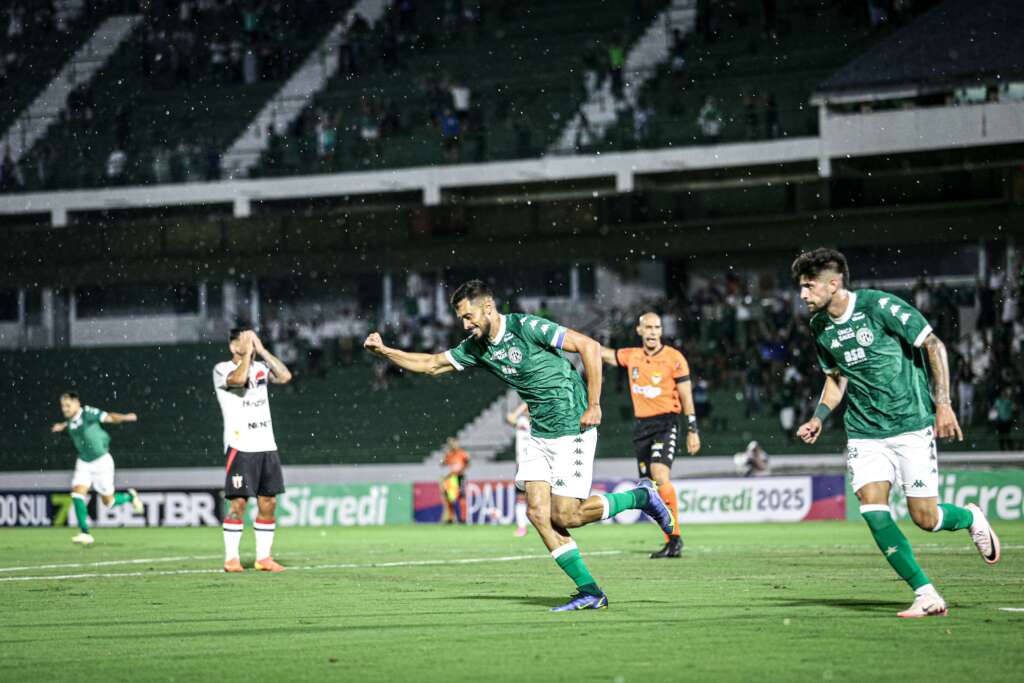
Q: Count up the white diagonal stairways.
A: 4